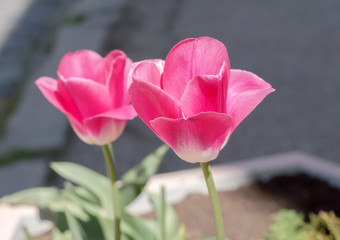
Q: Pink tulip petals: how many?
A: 12